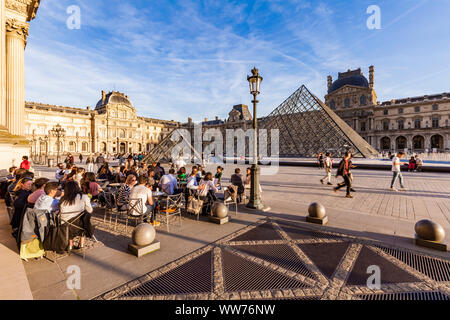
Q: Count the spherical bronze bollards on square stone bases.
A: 4